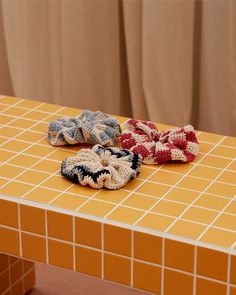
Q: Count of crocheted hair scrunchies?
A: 3